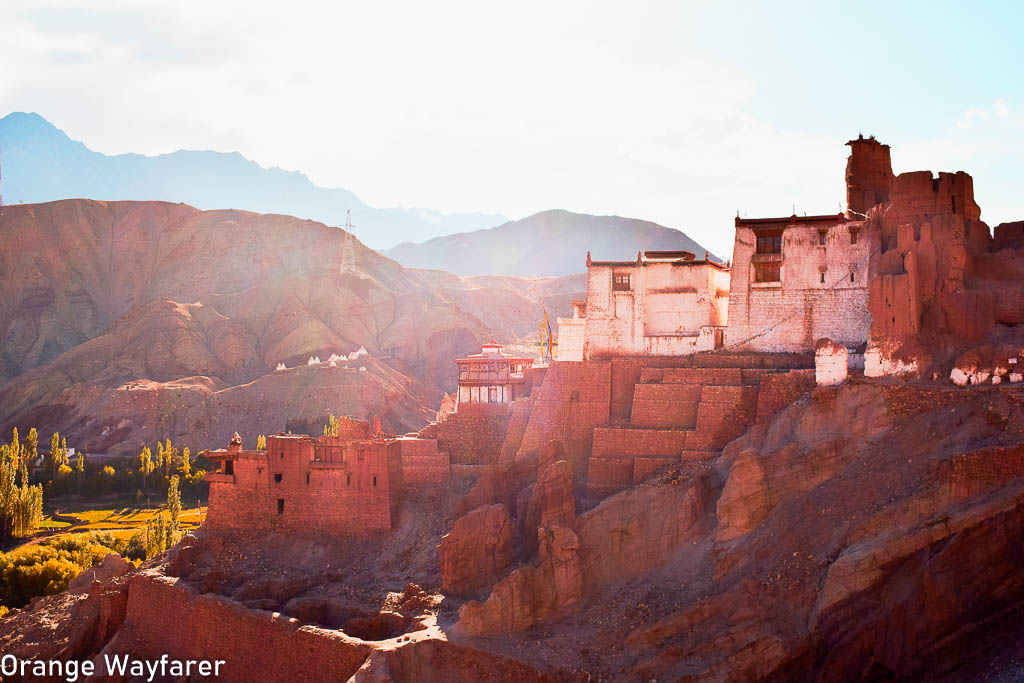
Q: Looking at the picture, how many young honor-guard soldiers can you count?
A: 0